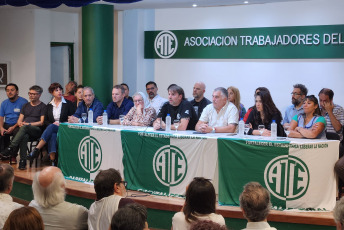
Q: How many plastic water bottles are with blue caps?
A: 5